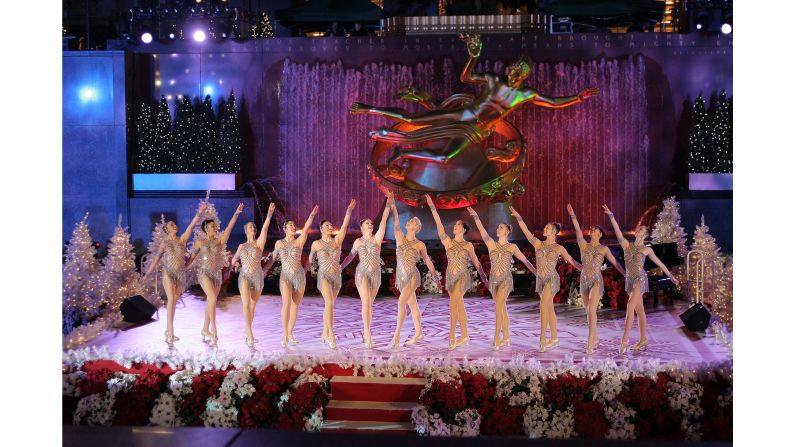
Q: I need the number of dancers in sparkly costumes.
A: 12